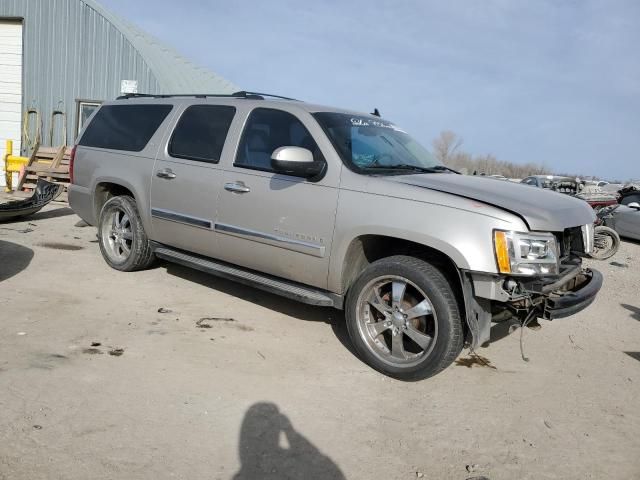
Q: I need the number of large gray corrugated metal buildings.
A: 1